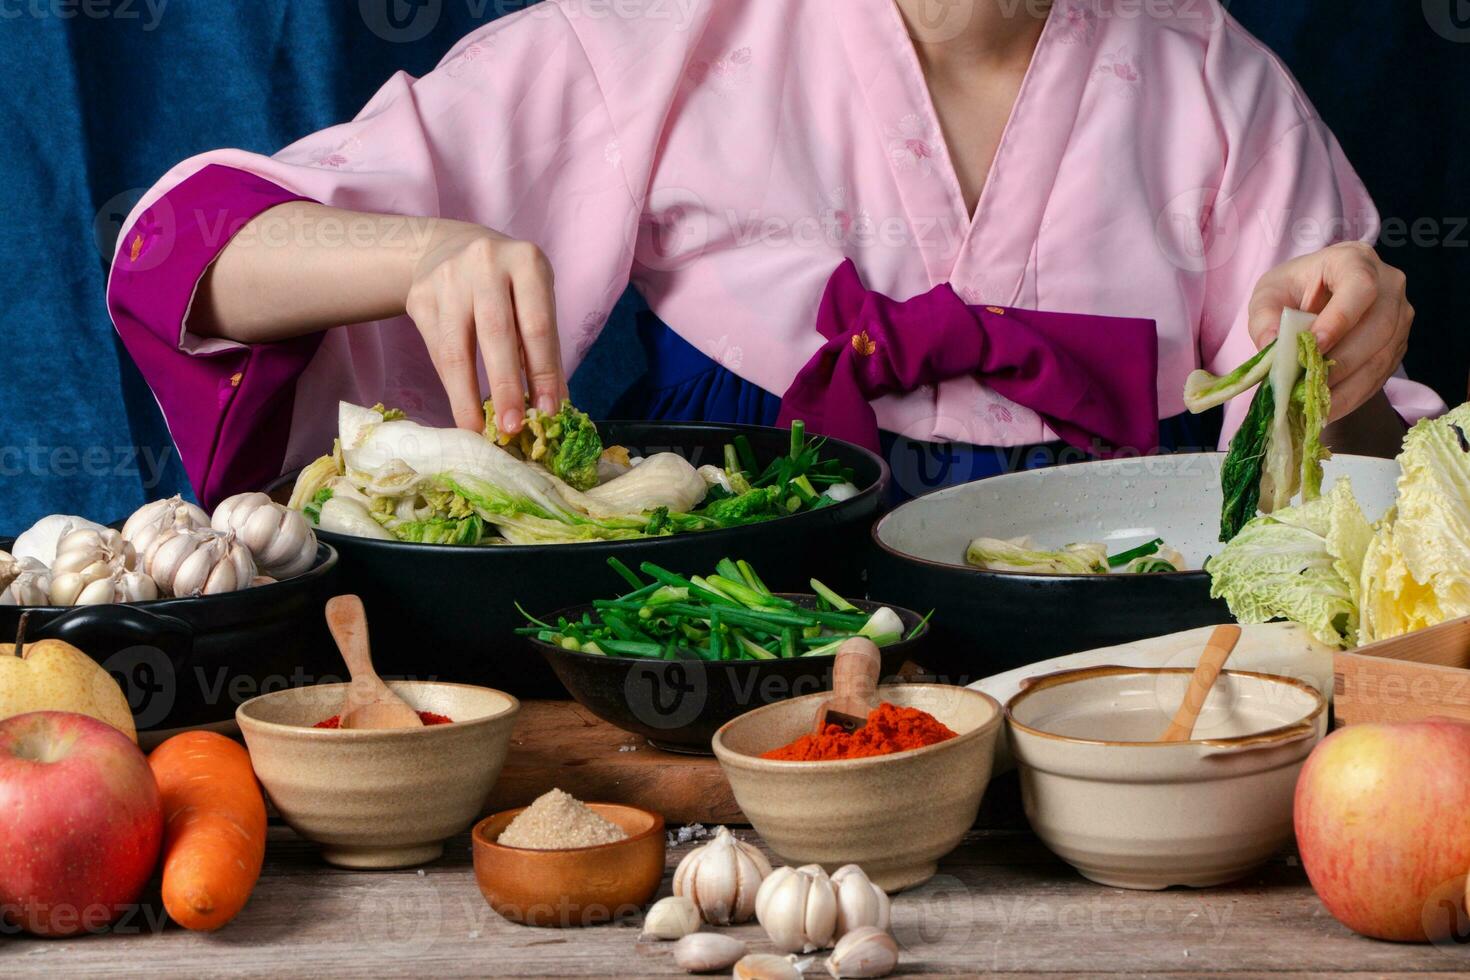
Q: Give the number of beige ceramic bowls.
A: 3